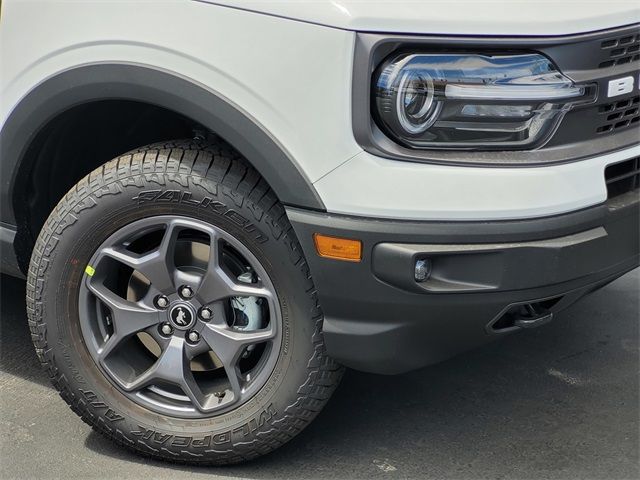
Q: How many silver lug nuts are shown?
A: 5